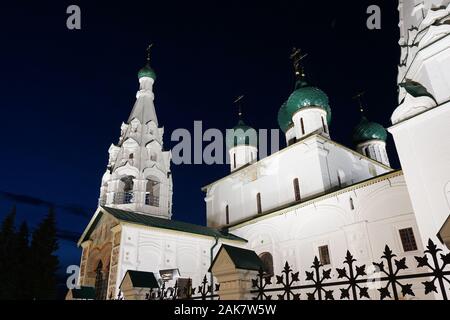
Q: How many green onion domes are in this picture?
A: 5